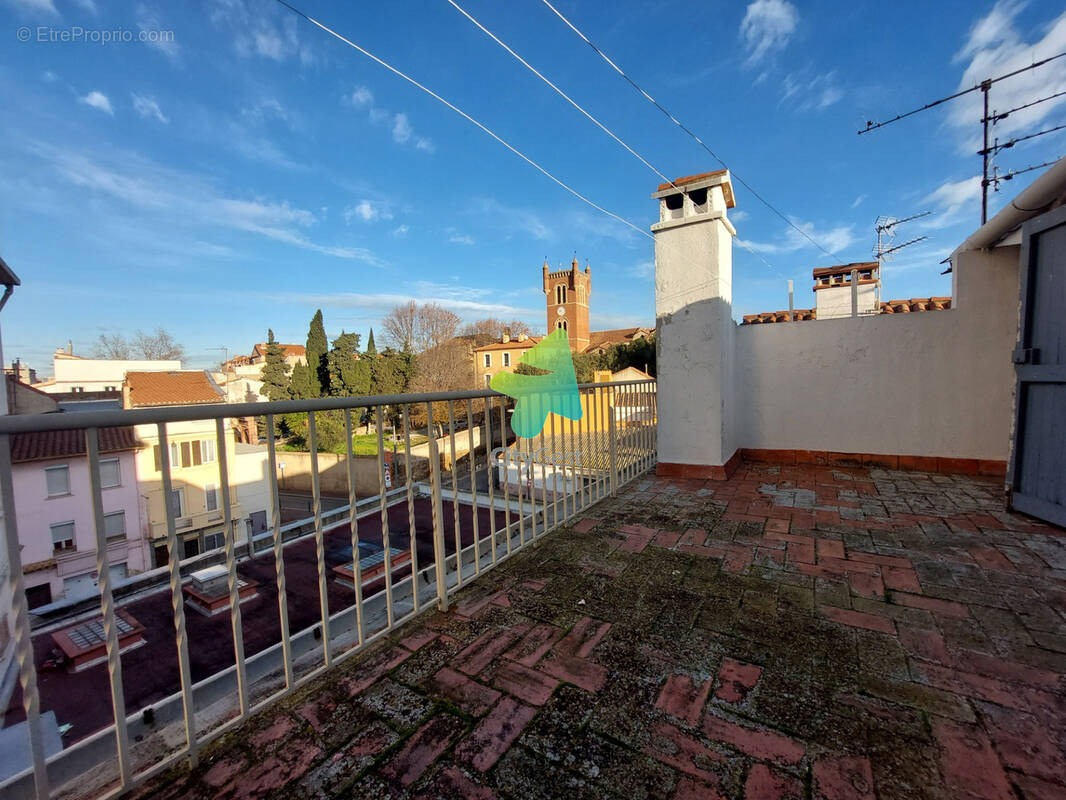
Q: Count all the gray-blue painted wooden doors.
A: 1